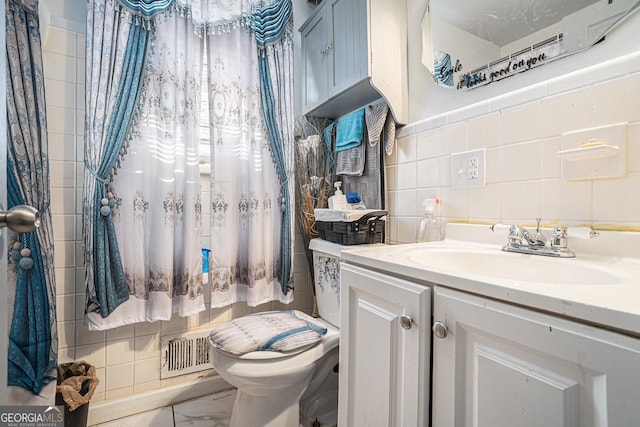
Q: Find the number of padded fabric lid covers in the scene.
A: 1